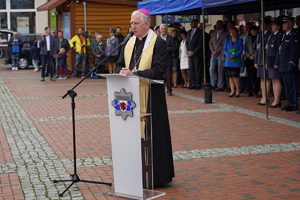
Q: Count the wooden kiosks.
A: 1